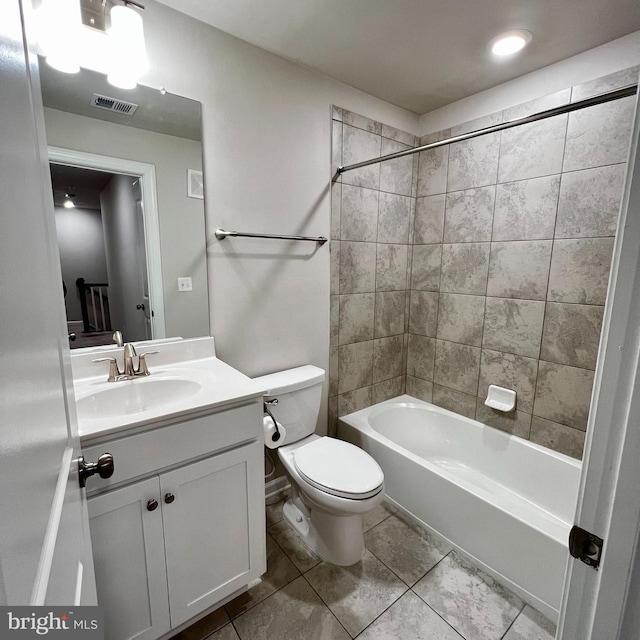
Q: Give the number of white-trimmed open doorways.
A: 1